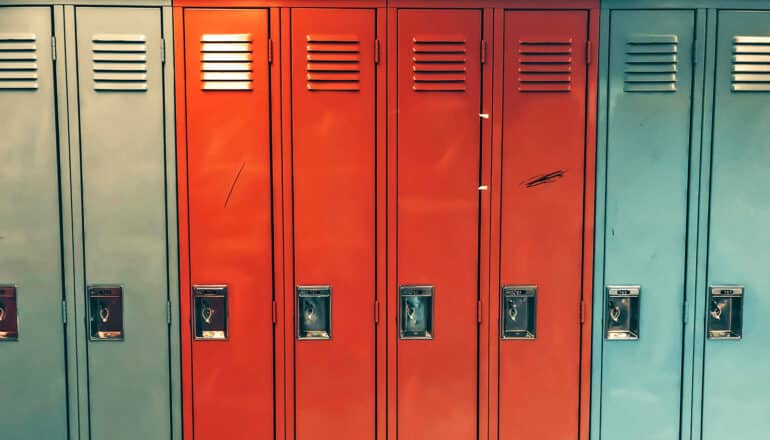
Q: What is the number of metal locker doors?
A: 8